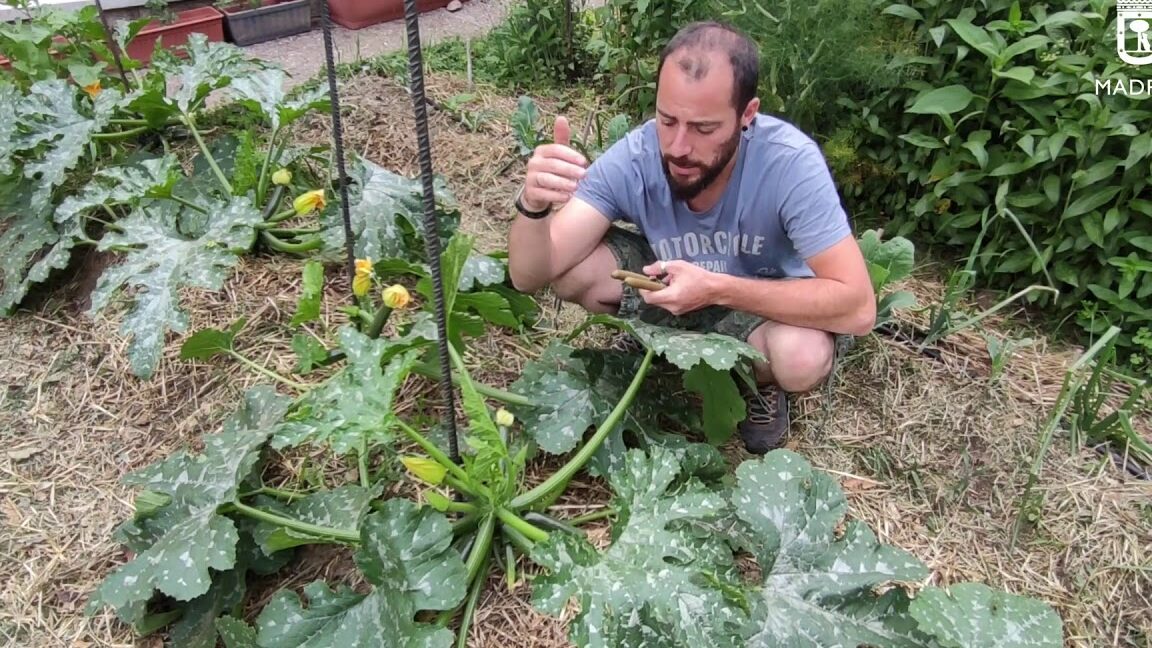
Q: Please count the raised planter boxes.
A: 3